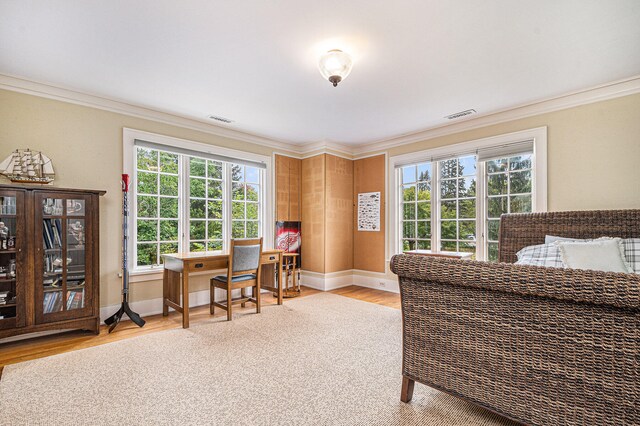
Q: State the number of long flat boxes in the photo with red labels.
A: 0